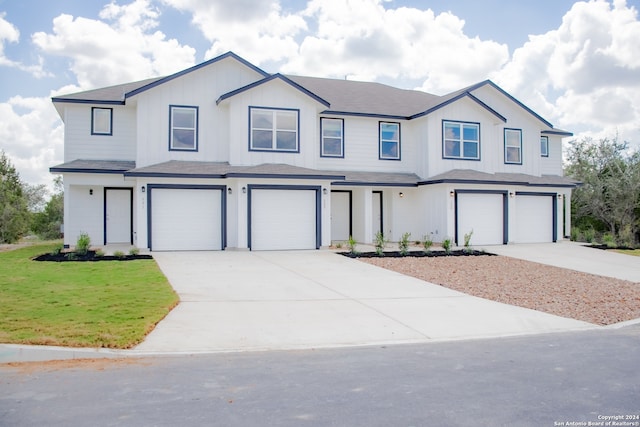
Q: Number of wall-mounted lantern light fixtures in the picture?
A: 9